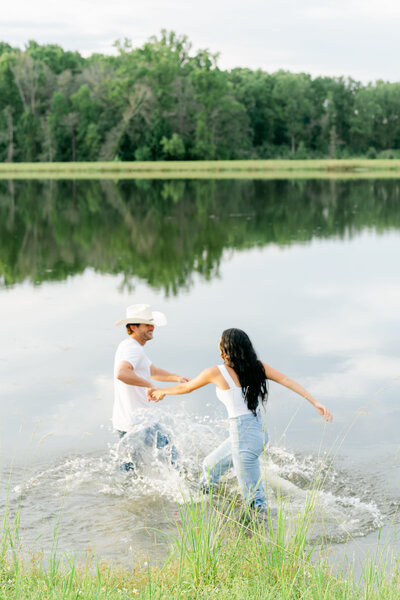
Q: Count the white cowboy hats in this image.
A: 1